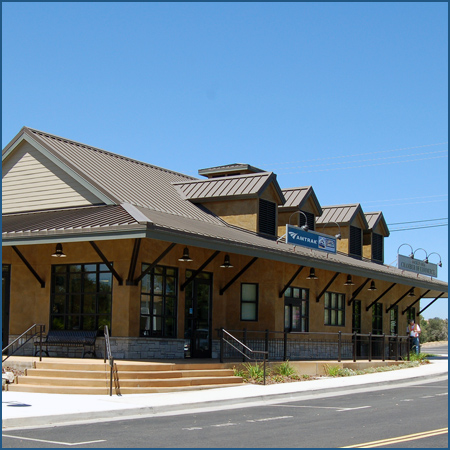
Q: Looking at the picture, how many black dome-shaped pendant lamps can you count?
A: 7